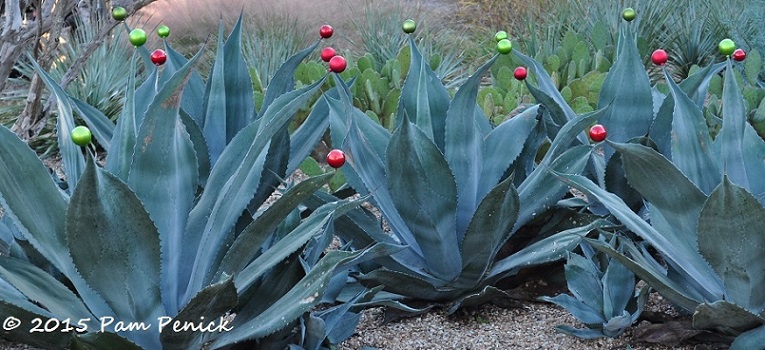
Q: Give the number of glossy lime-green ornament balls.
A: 9